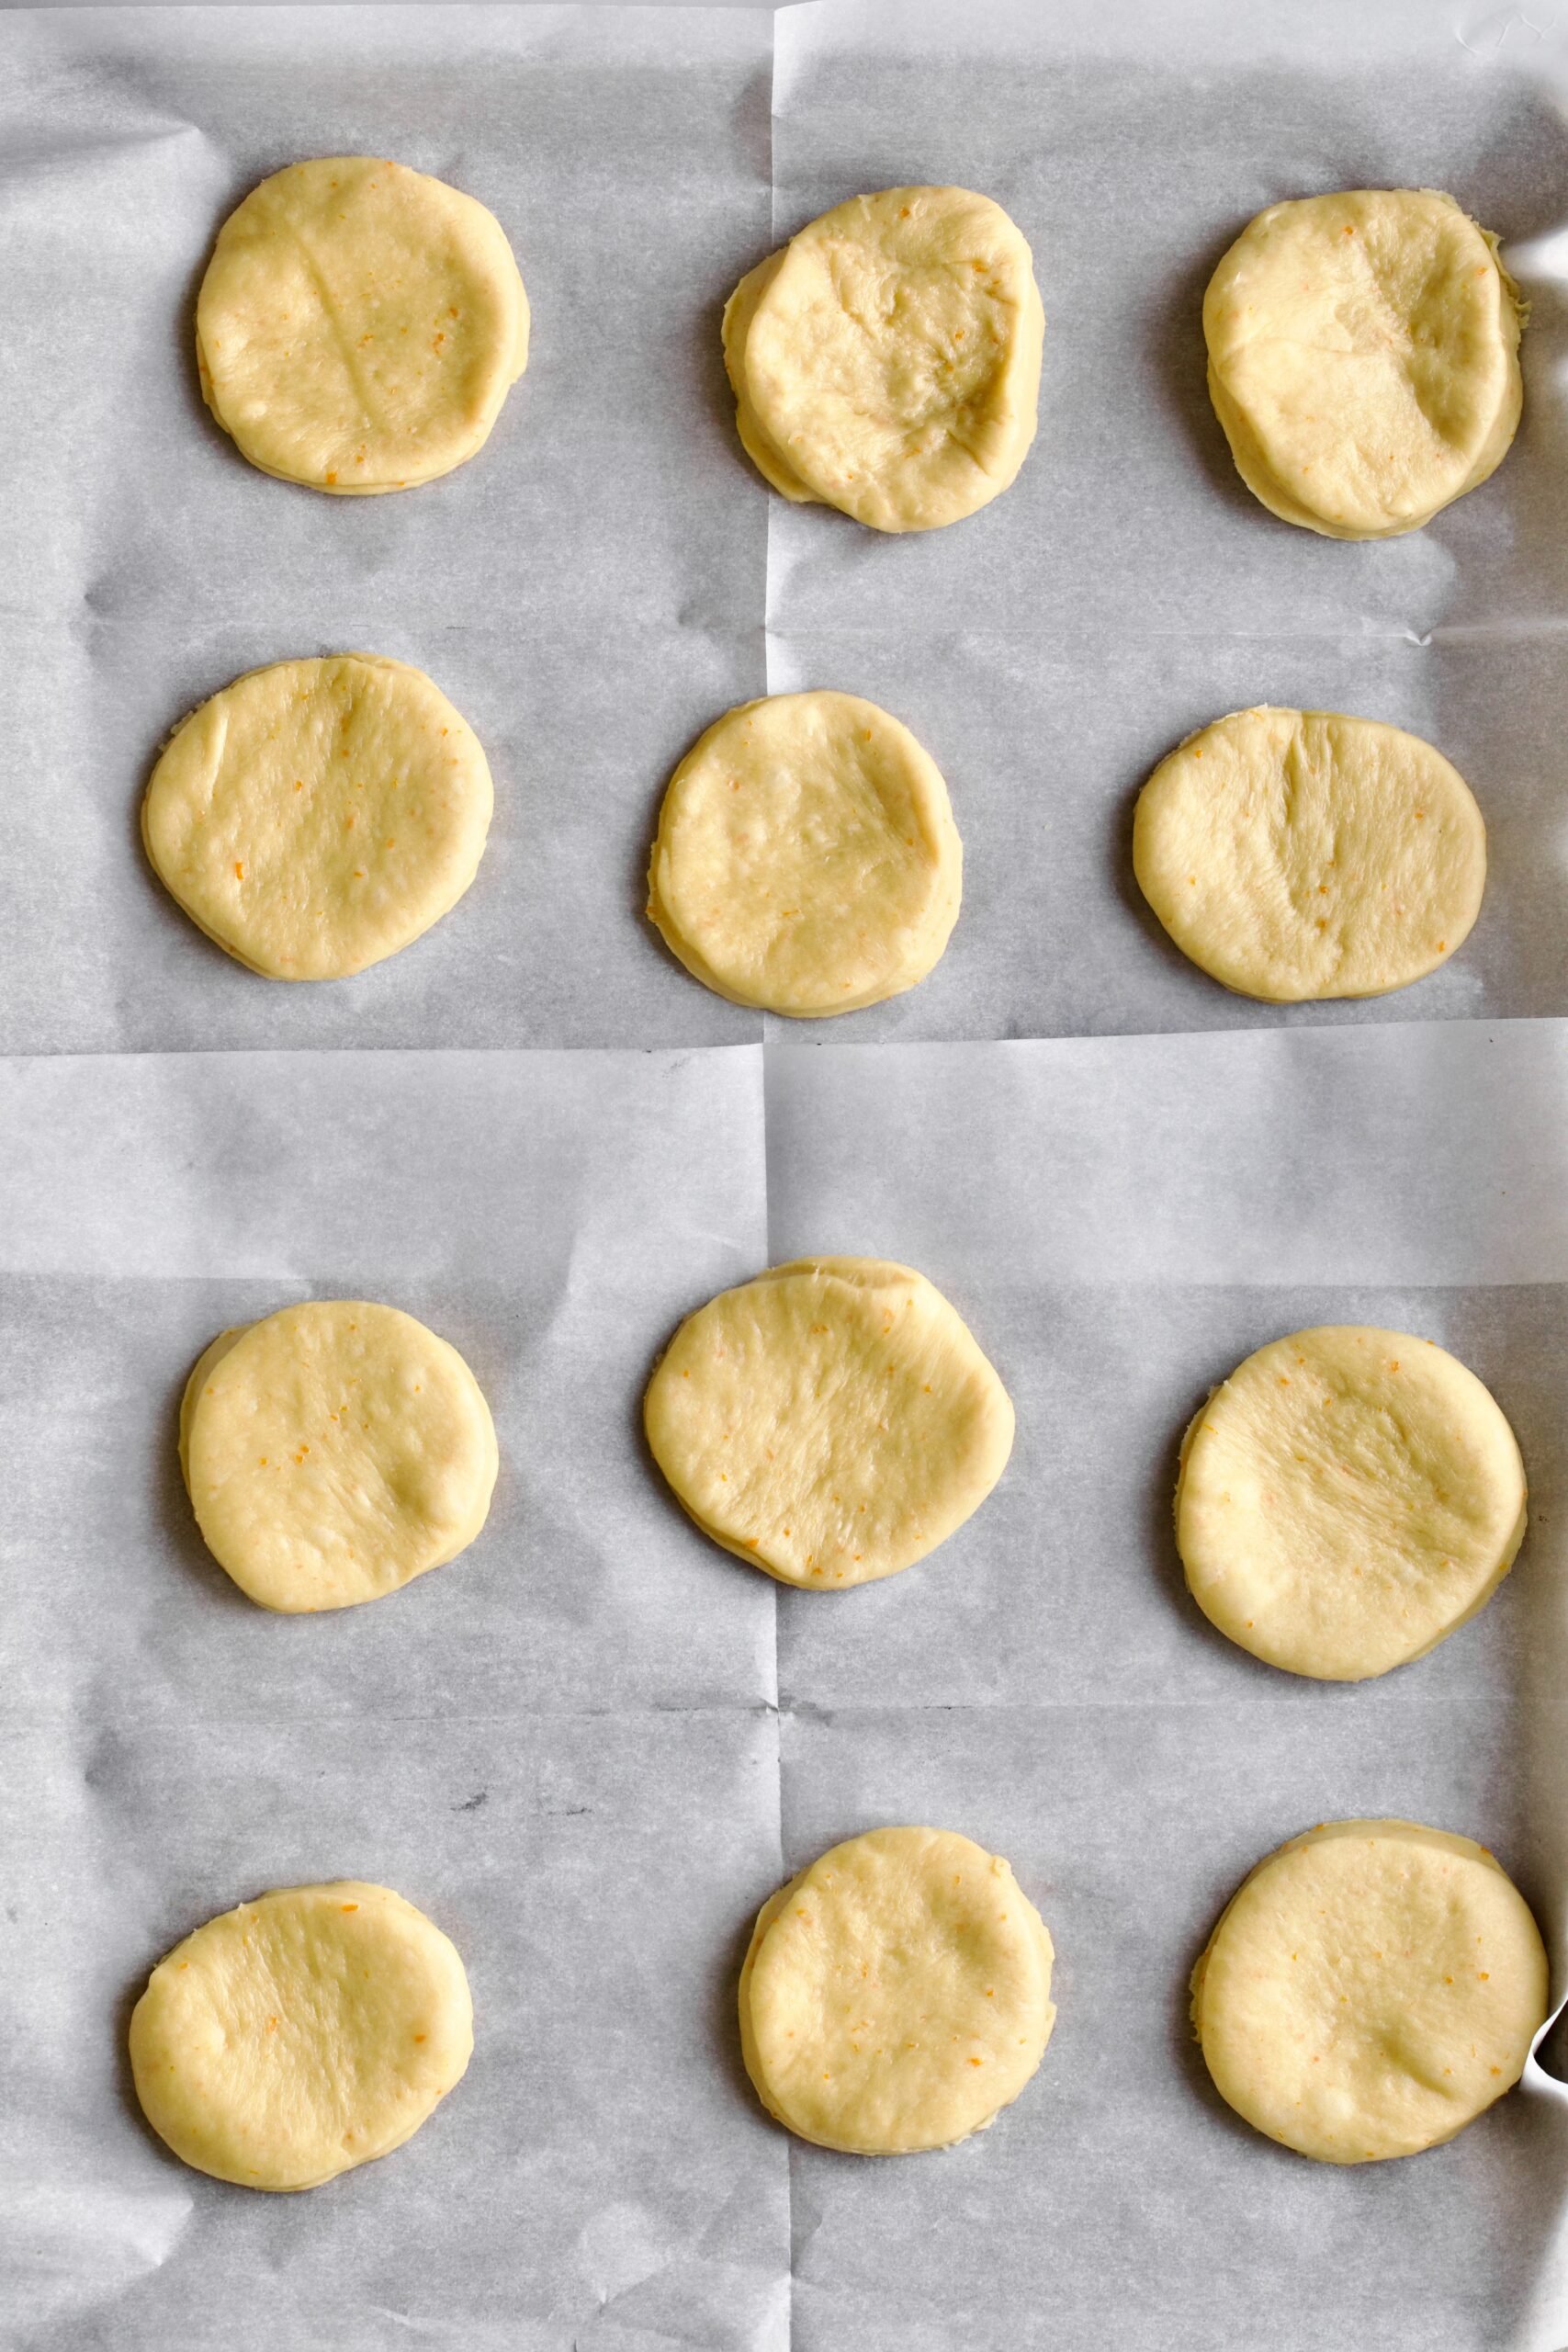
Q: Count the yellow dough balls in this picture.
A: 12